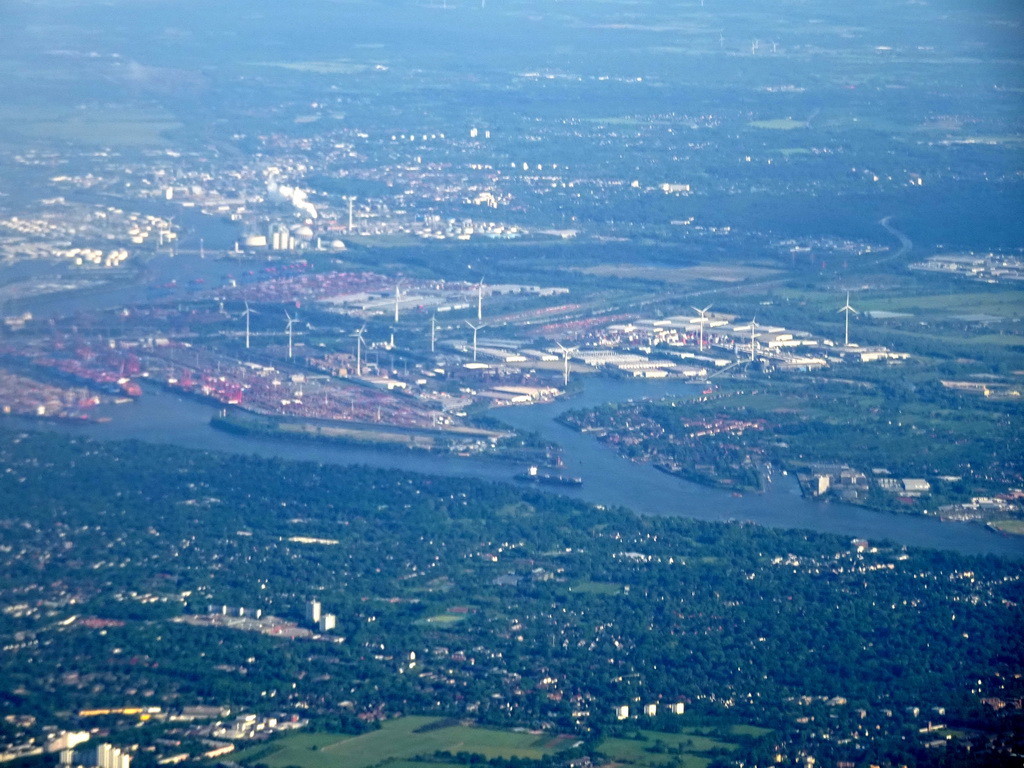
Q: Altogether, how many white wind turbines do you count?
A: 11